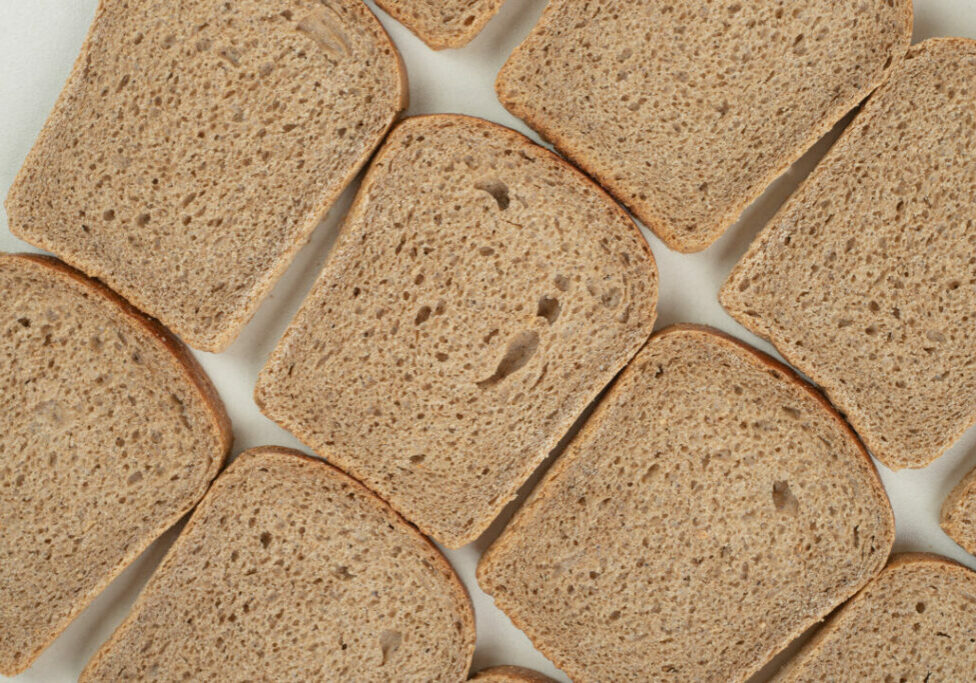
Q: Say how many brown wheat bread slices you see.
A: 11